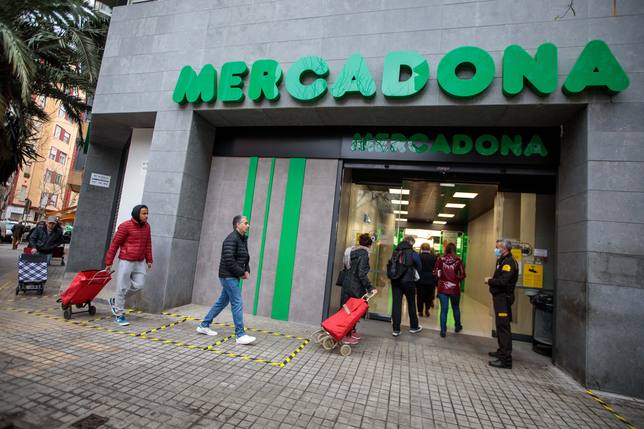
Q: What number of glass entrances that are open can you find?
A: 1